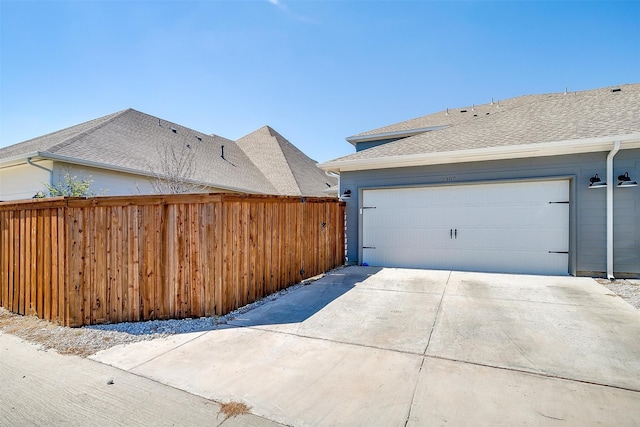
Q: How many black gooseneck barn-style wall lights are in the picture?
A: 3